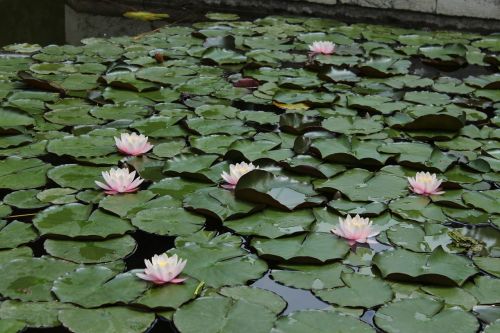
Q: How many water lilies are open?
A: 7